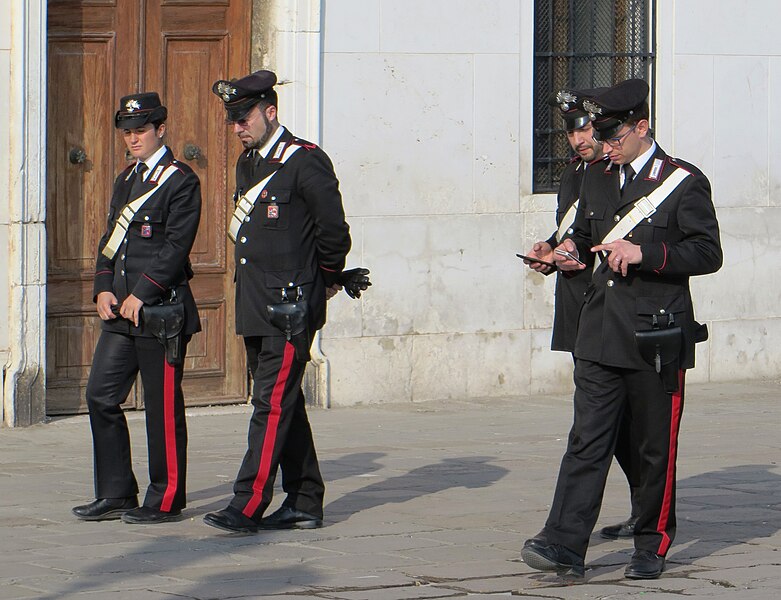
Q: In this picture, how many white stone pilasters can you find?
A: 2